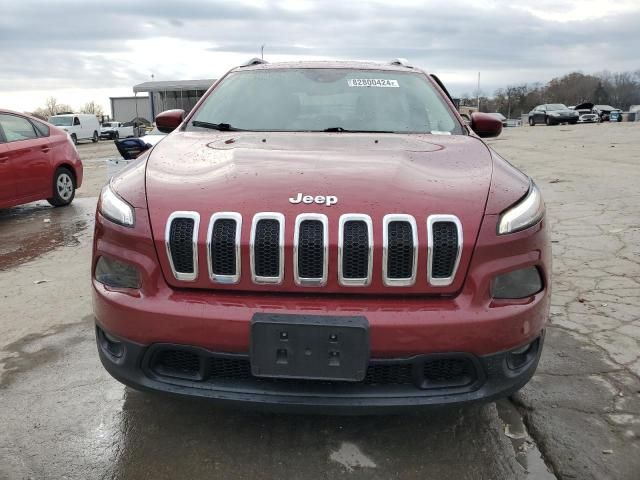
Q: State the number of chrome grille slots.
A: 7